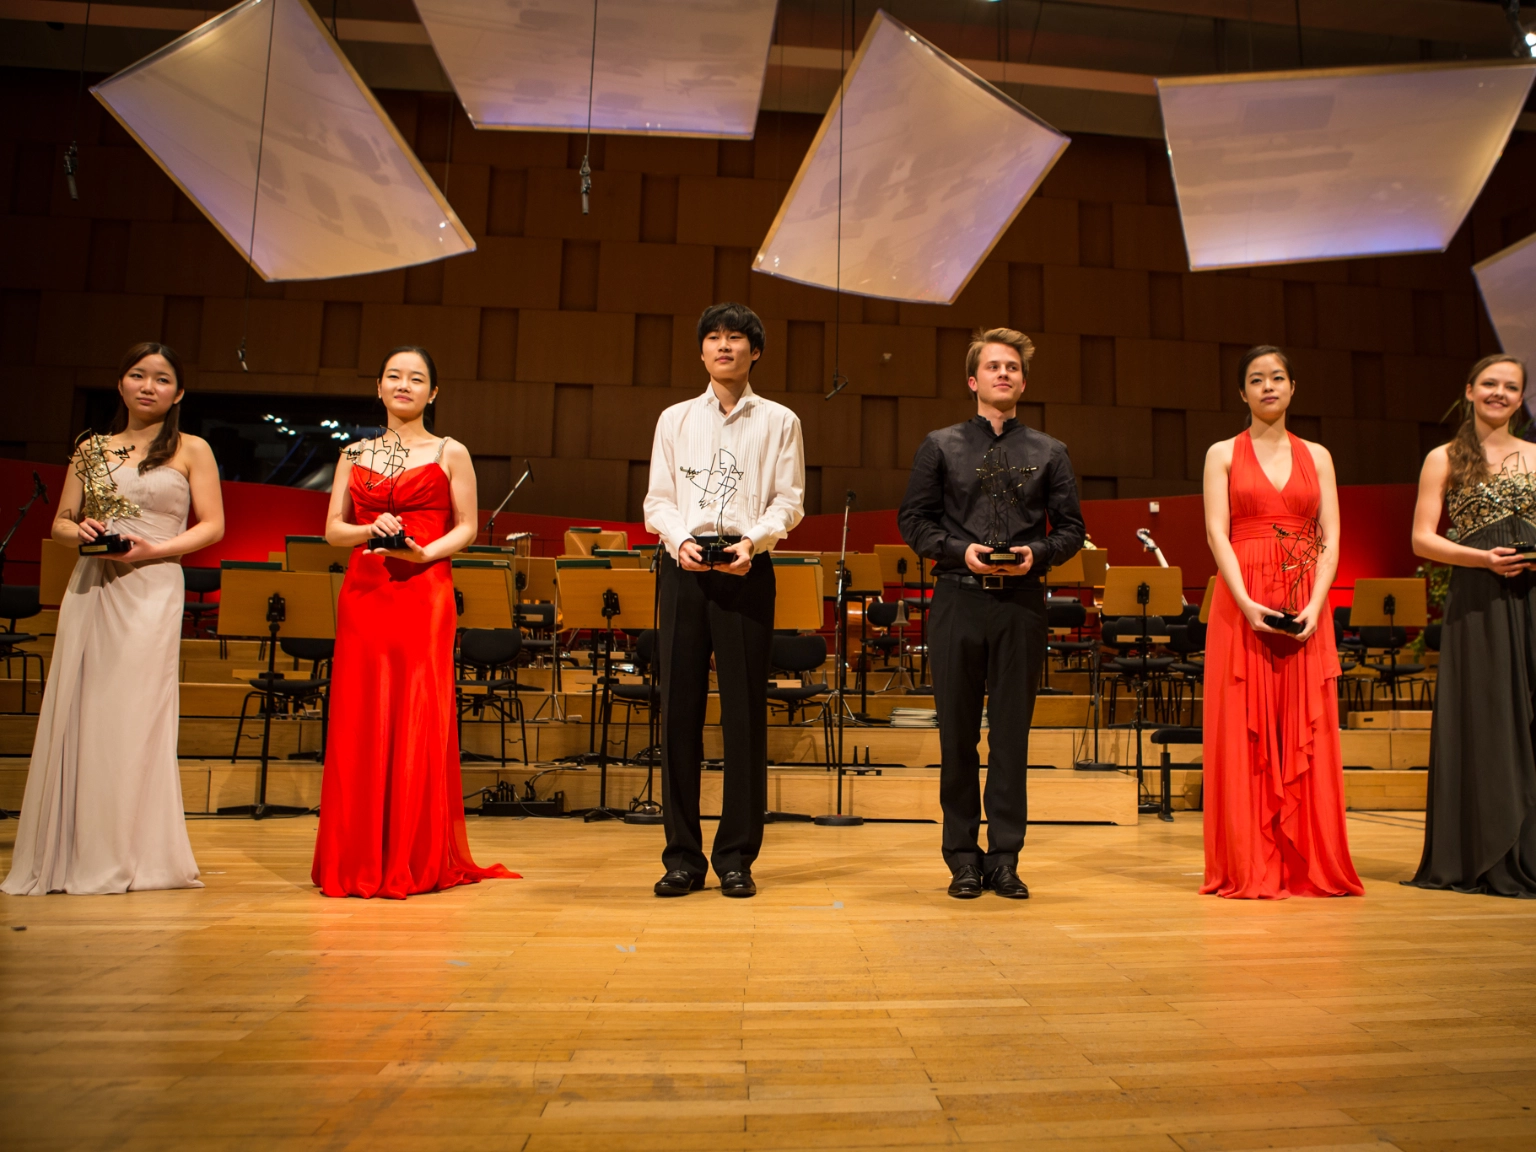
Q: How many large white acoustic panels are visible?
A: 5